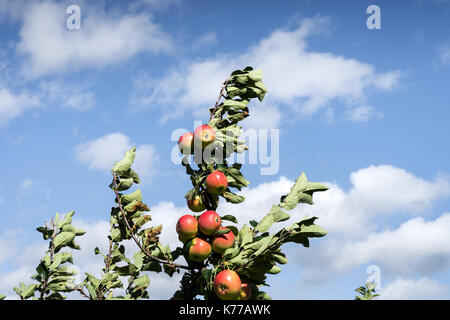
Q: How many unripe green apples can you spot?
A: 0